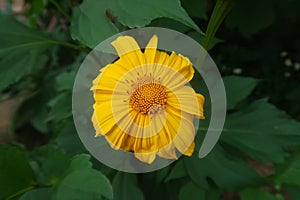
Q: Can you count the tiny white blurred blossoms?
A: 5